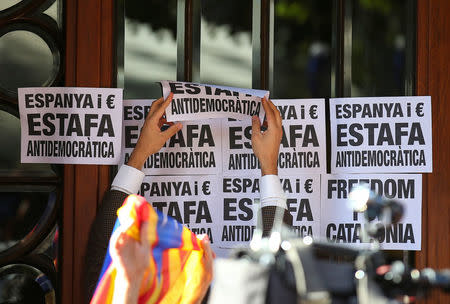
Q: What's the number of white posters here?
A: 8